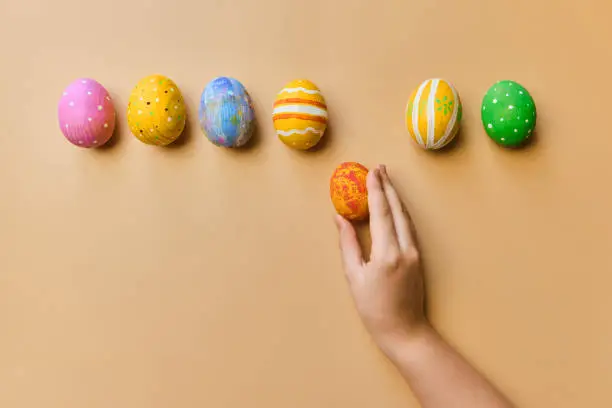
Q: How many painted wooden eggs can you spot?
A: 7